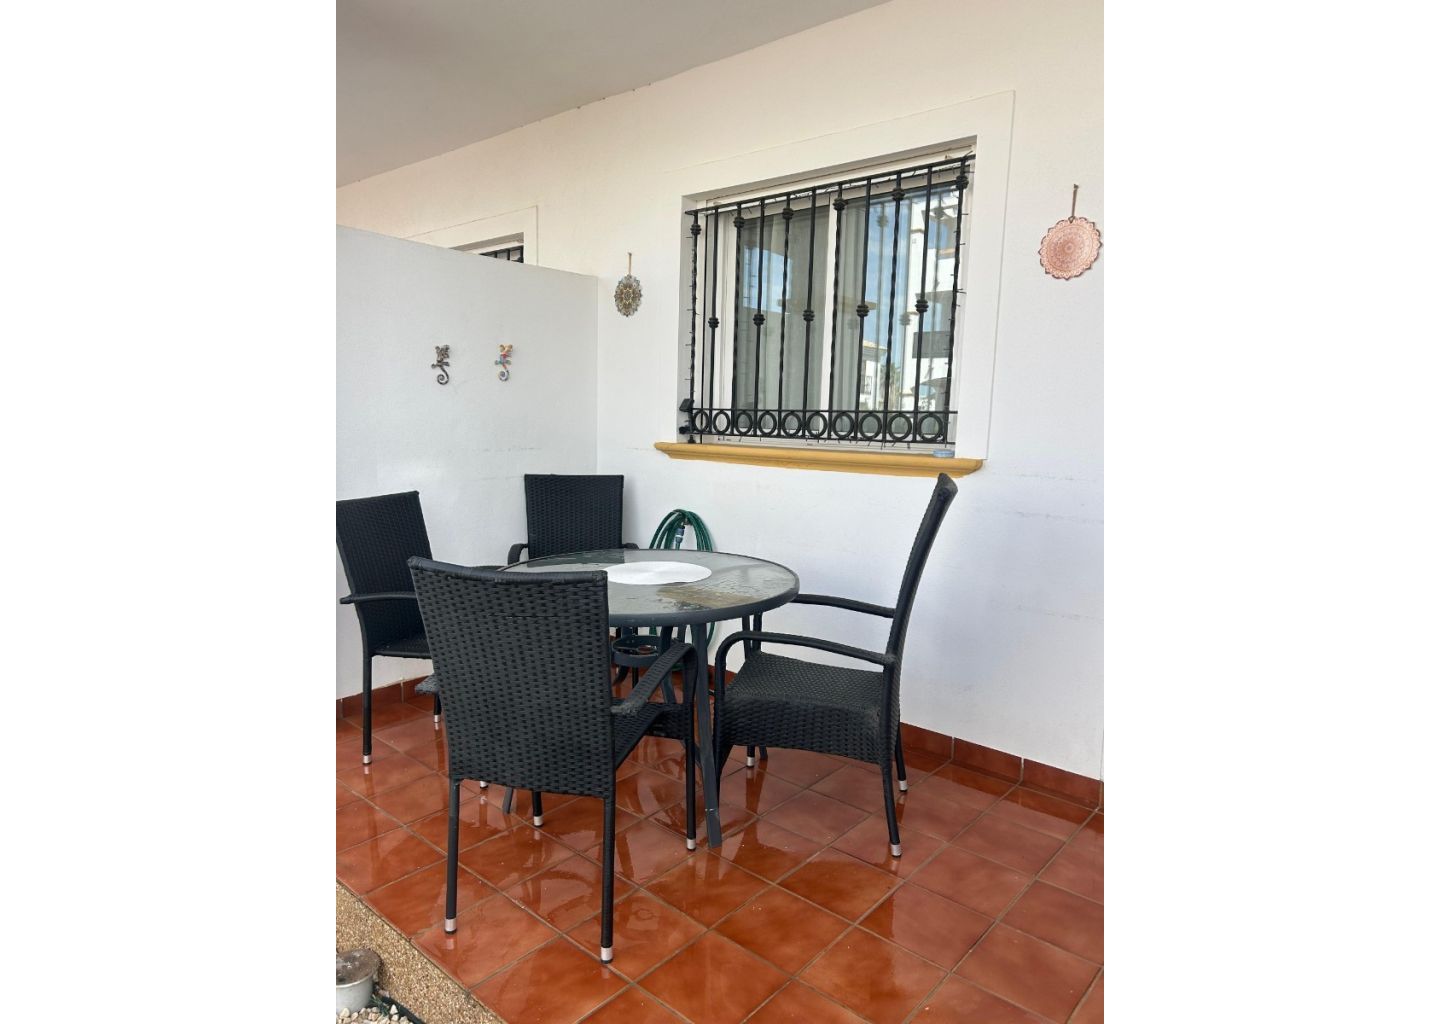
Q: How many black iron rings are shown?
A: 10